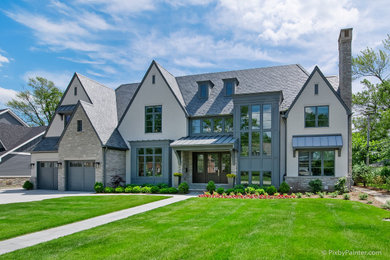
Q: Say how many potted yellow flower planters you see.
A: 2